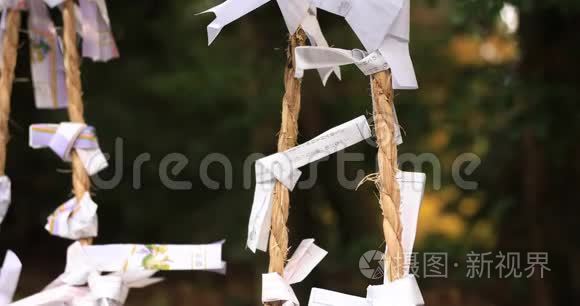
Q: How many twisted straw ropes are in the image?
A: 4